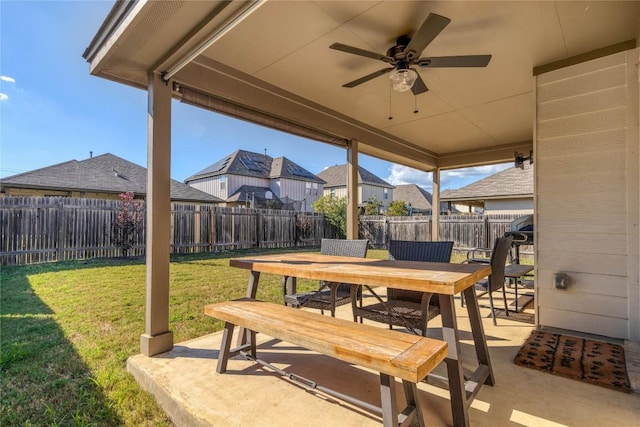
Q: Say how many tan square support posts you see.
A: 3